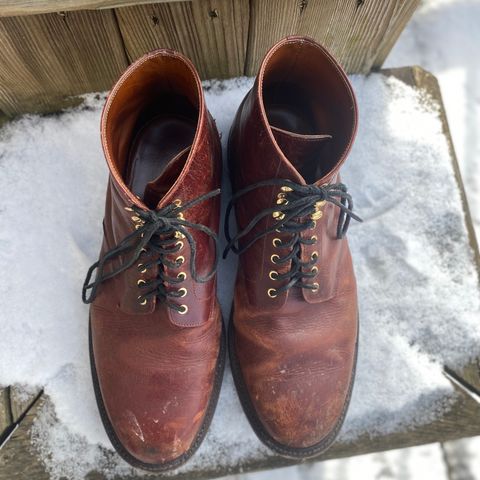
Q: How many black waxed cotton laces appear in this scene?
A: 2